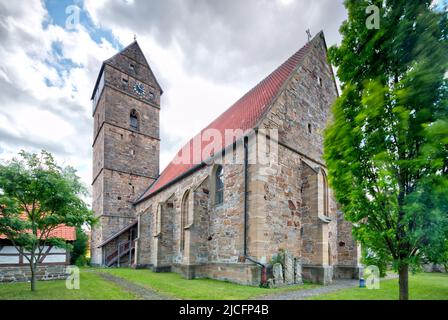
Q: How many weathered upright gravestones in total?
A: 3